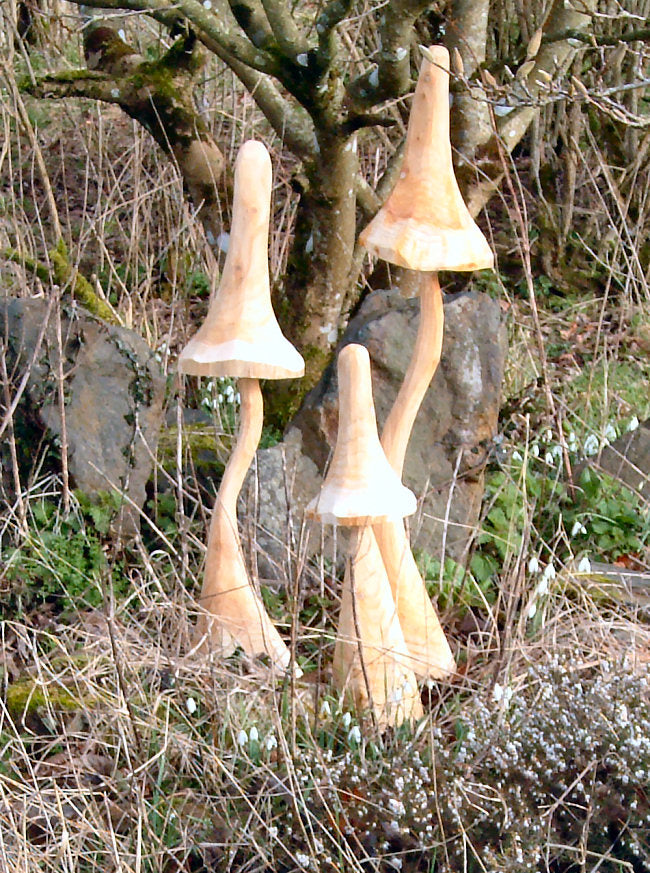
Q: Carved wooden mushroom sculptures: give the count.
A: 3